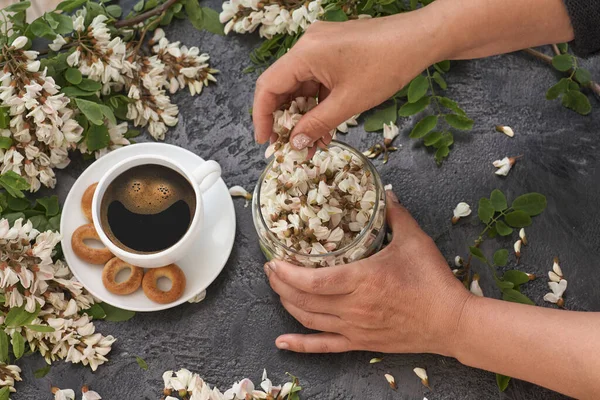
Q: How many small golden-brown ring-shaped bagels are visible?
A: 4